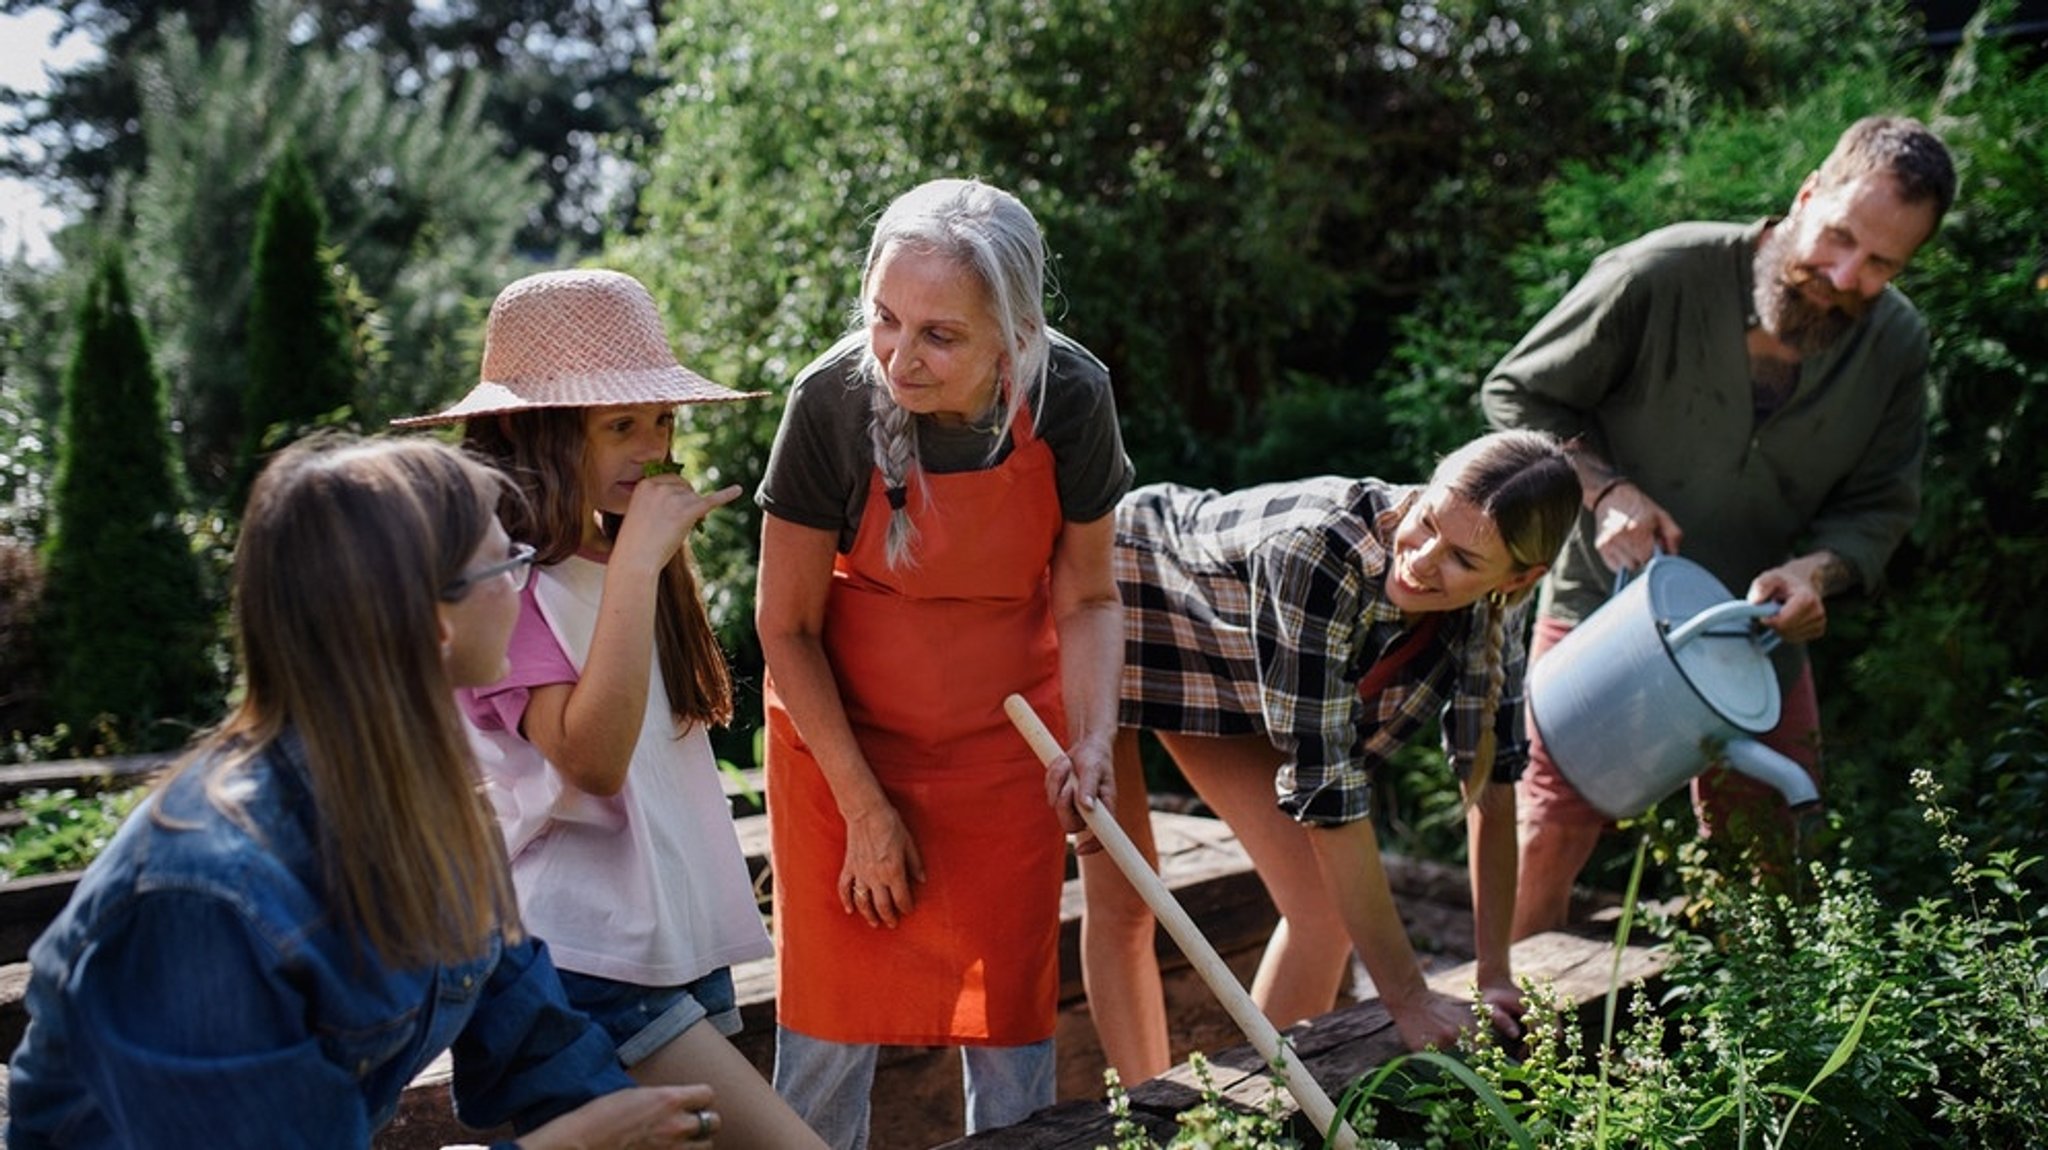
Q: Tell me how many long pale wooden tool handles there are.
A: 1